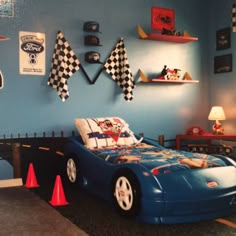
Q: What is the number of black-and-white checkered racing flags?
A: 2